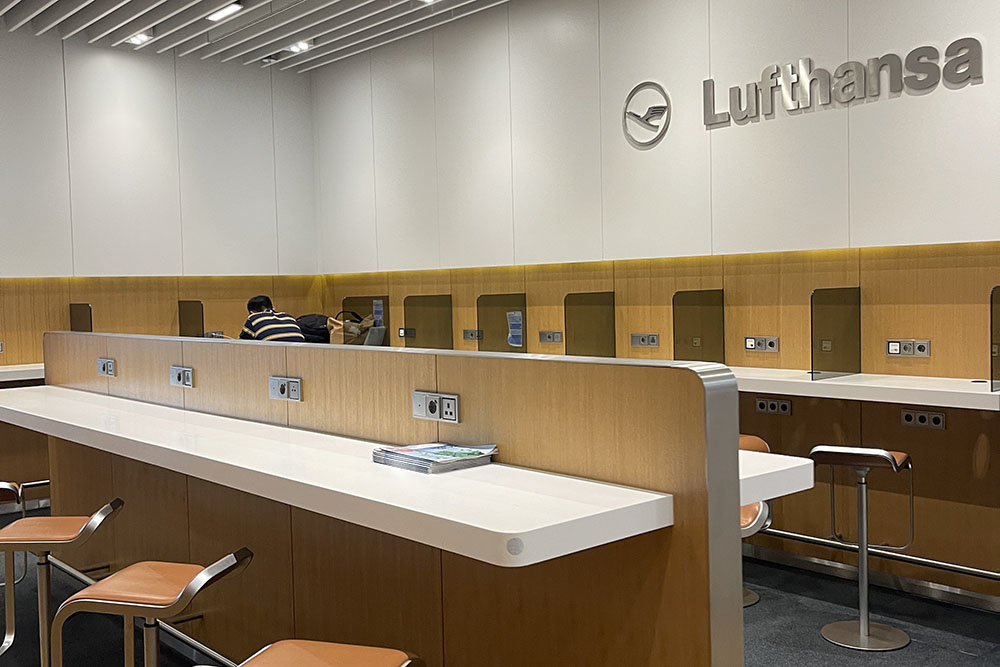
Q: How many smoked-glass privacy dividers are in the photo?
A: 9